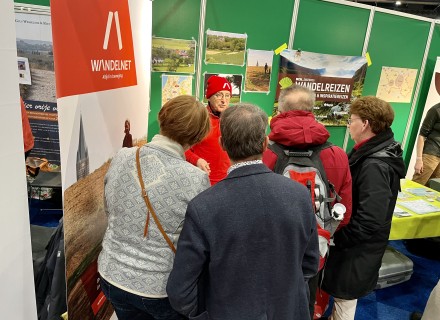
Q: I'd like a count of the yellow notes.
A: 2